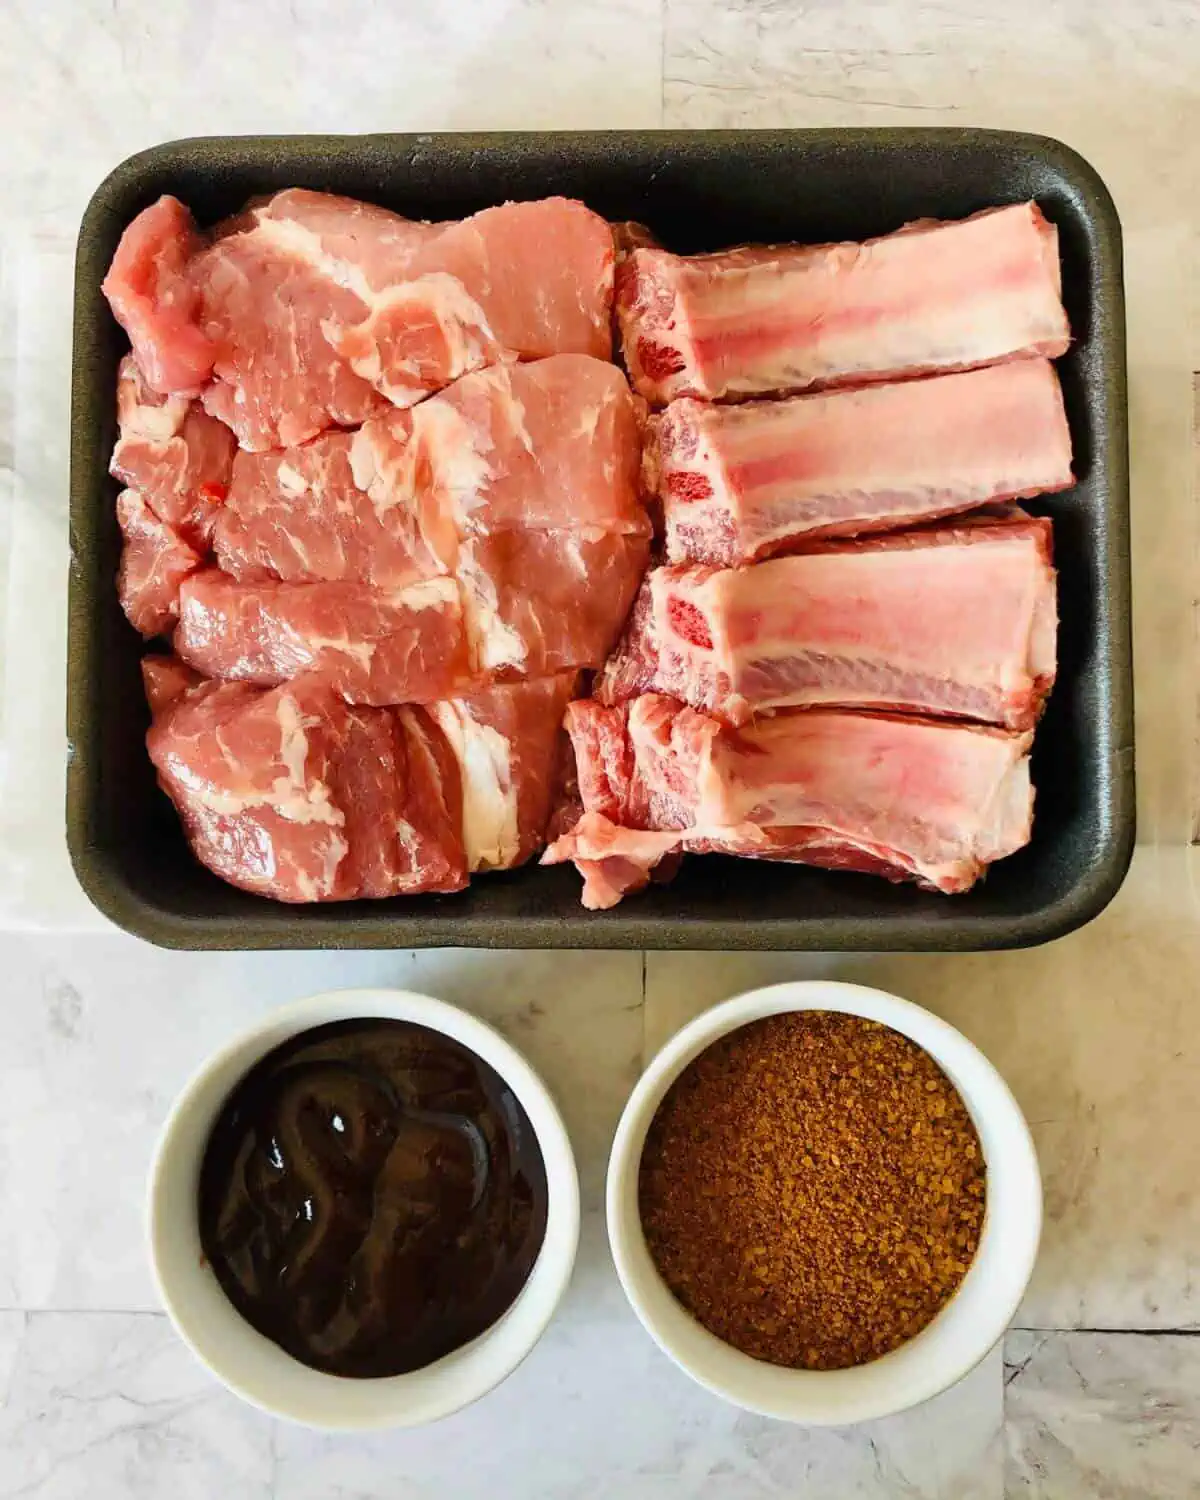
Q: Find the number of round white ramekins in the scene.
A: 2